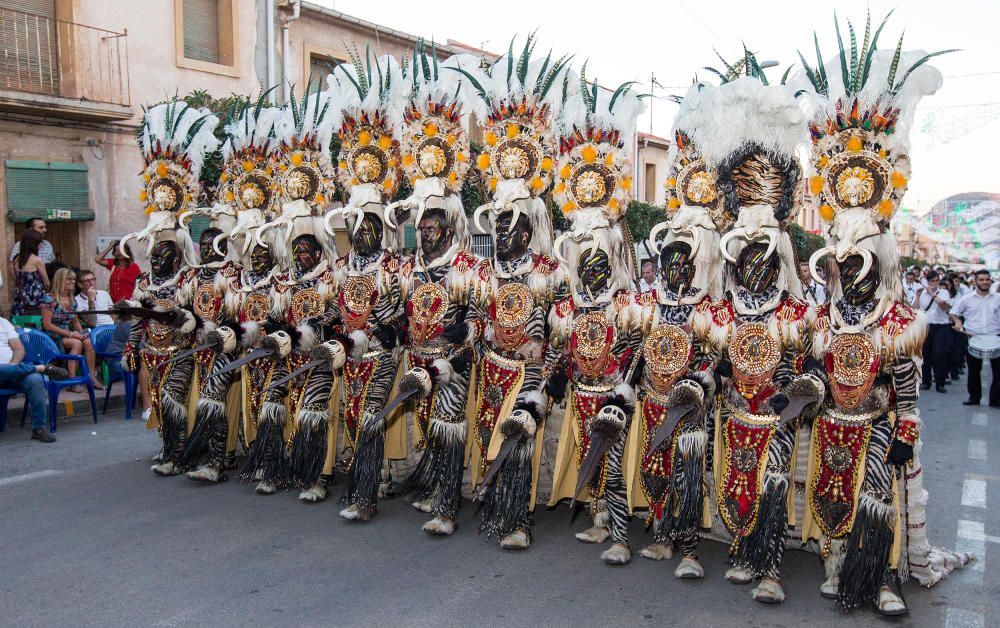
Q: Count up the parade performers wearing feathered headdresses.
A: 11